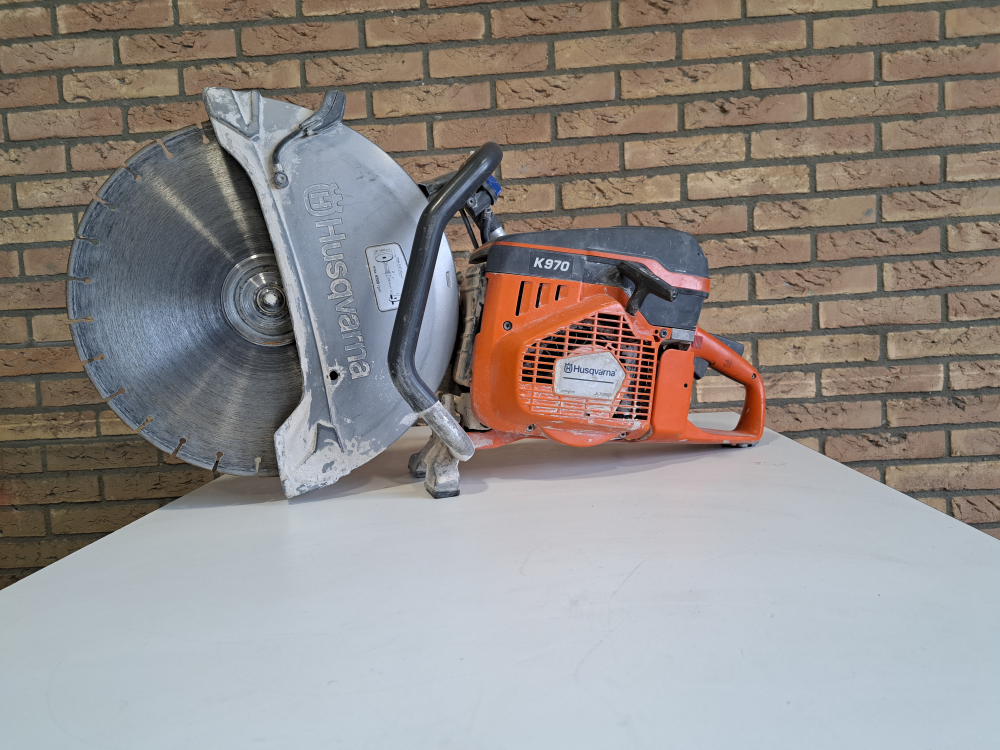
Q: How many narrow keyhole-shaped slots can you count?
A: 13